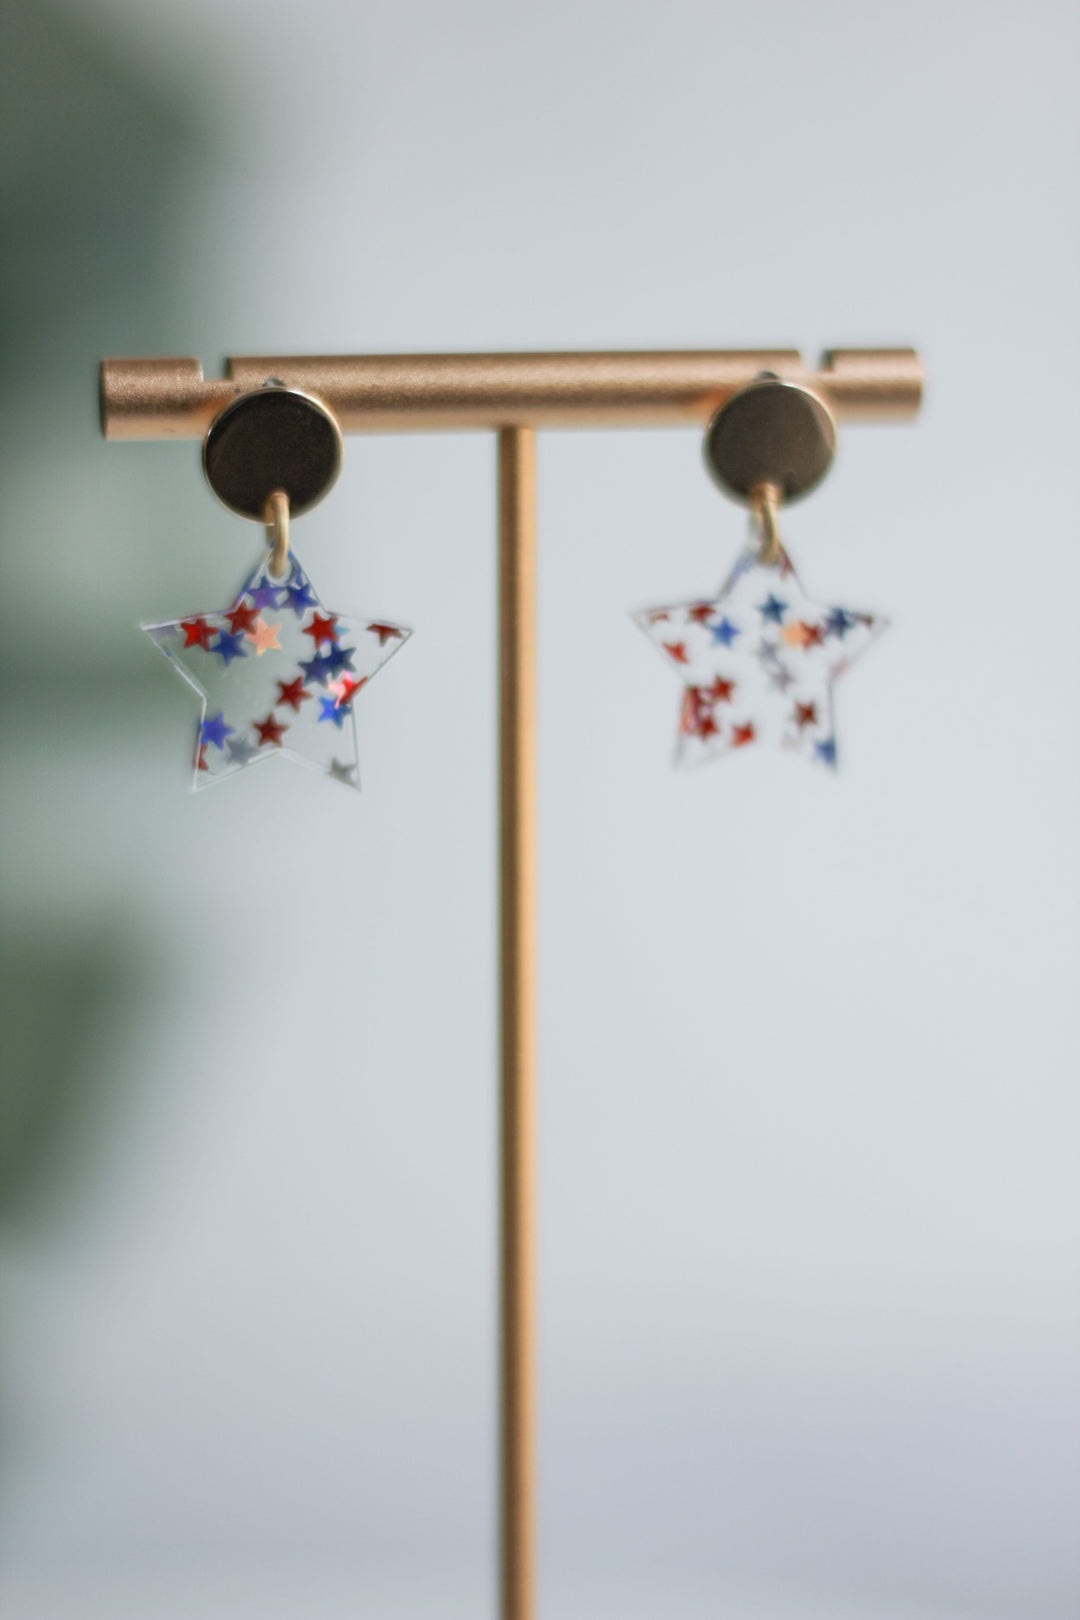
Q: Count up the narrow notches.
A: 2